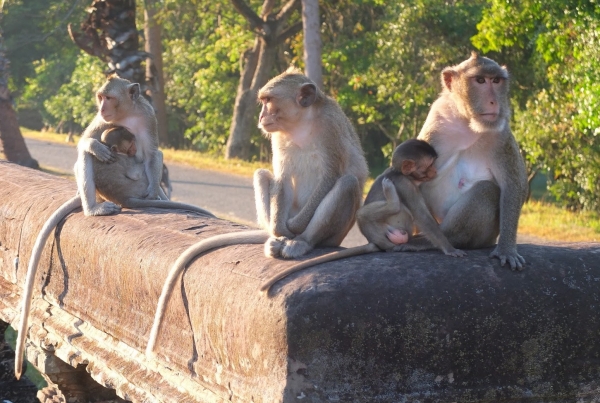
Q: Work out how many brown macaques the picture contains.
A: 5